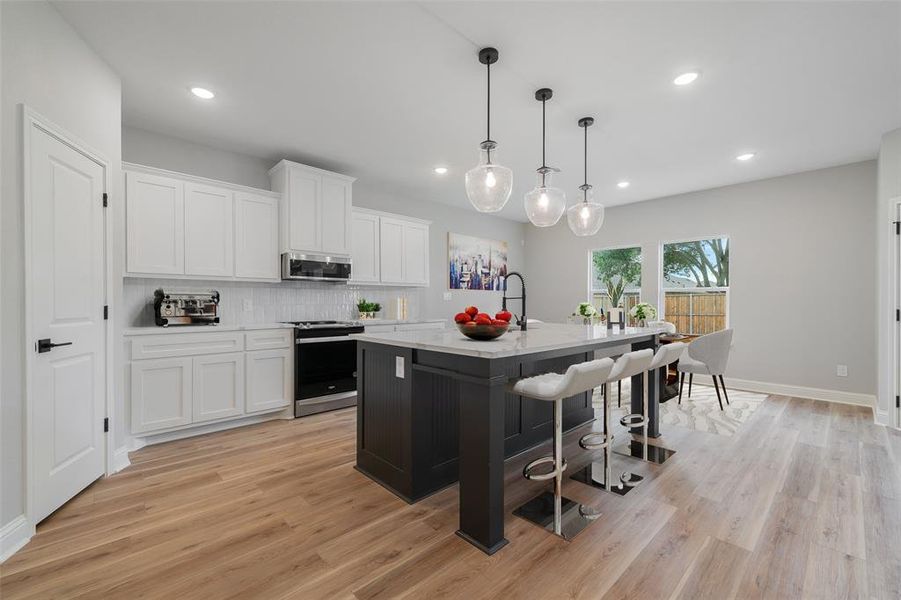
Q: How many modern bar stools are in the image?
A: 3